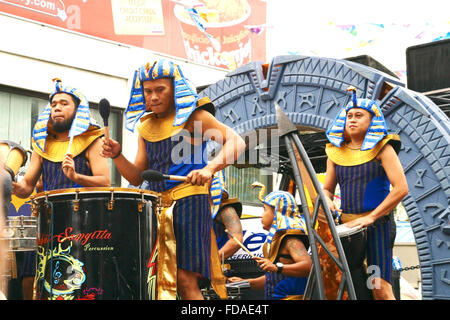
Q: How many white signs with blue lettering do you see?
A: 1